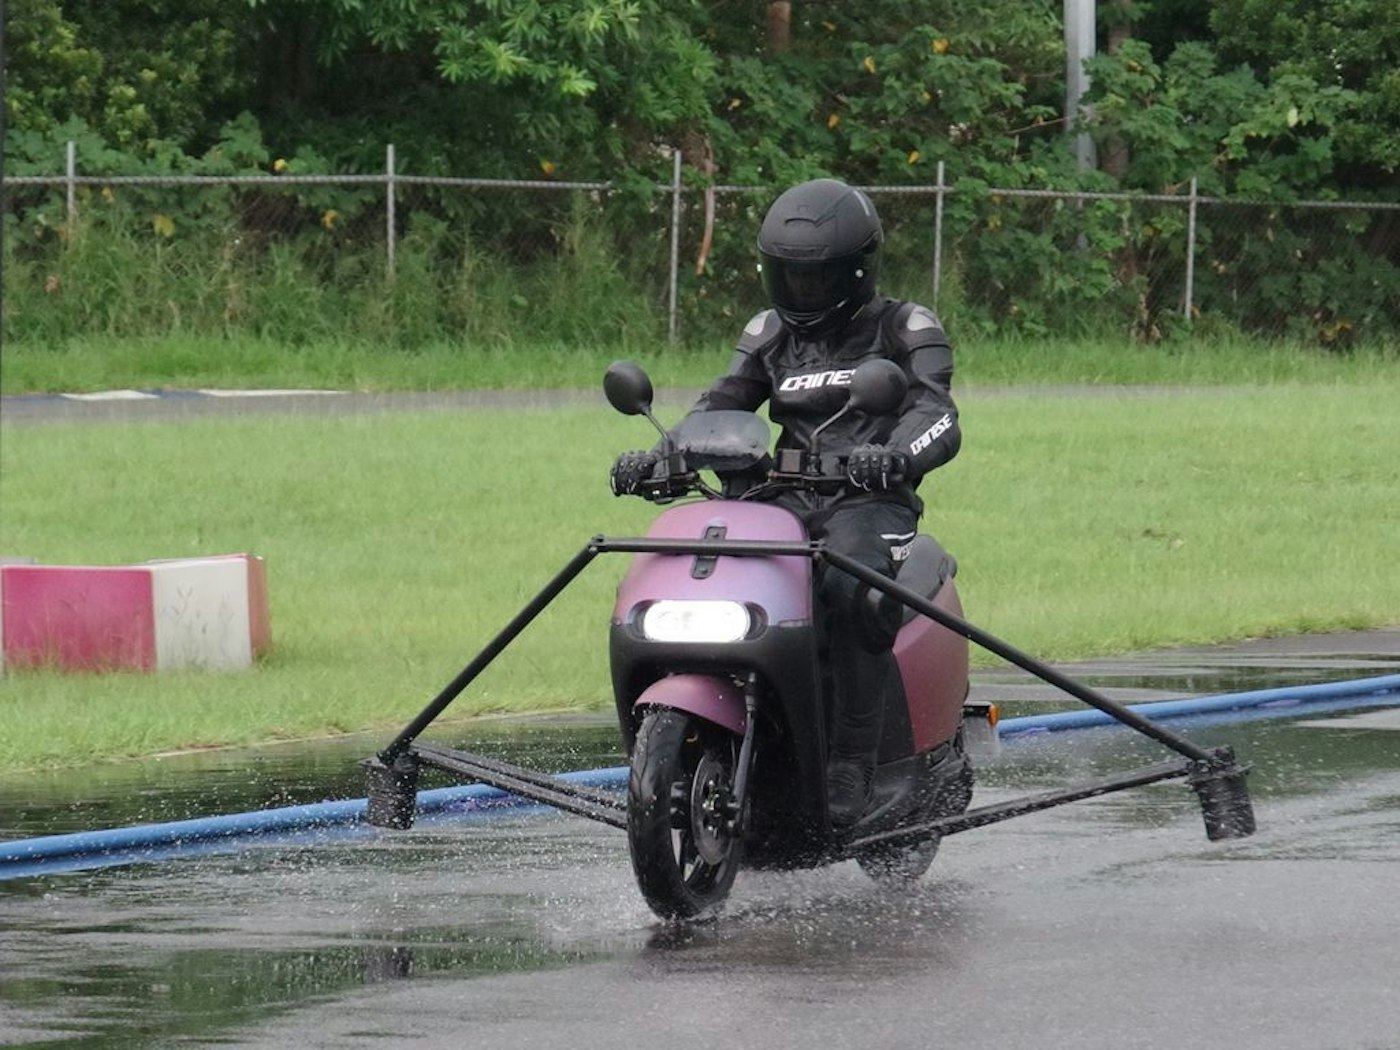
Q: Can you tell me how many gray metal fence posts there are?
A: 5